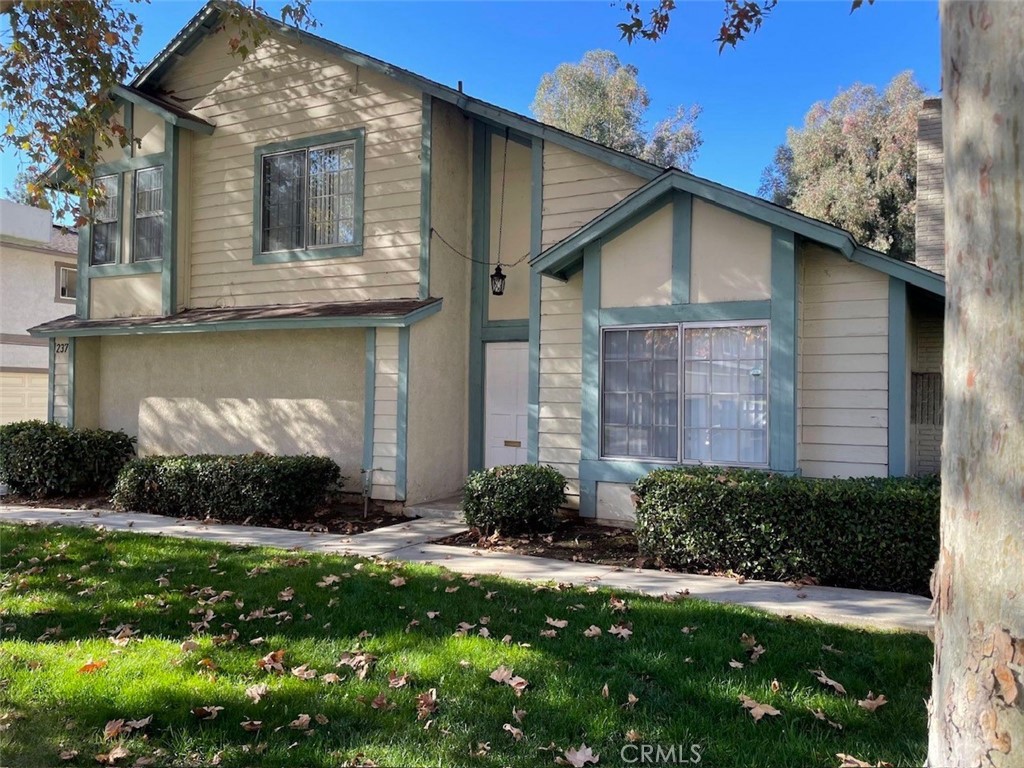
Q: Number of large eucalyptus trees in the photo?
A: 2